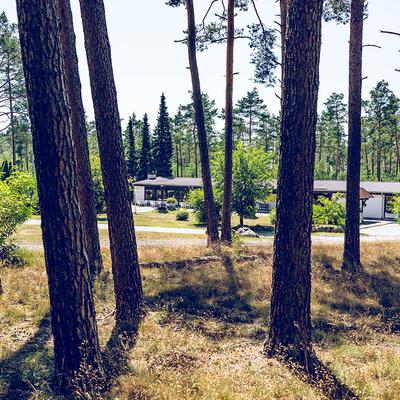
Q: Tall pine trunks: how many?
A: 7